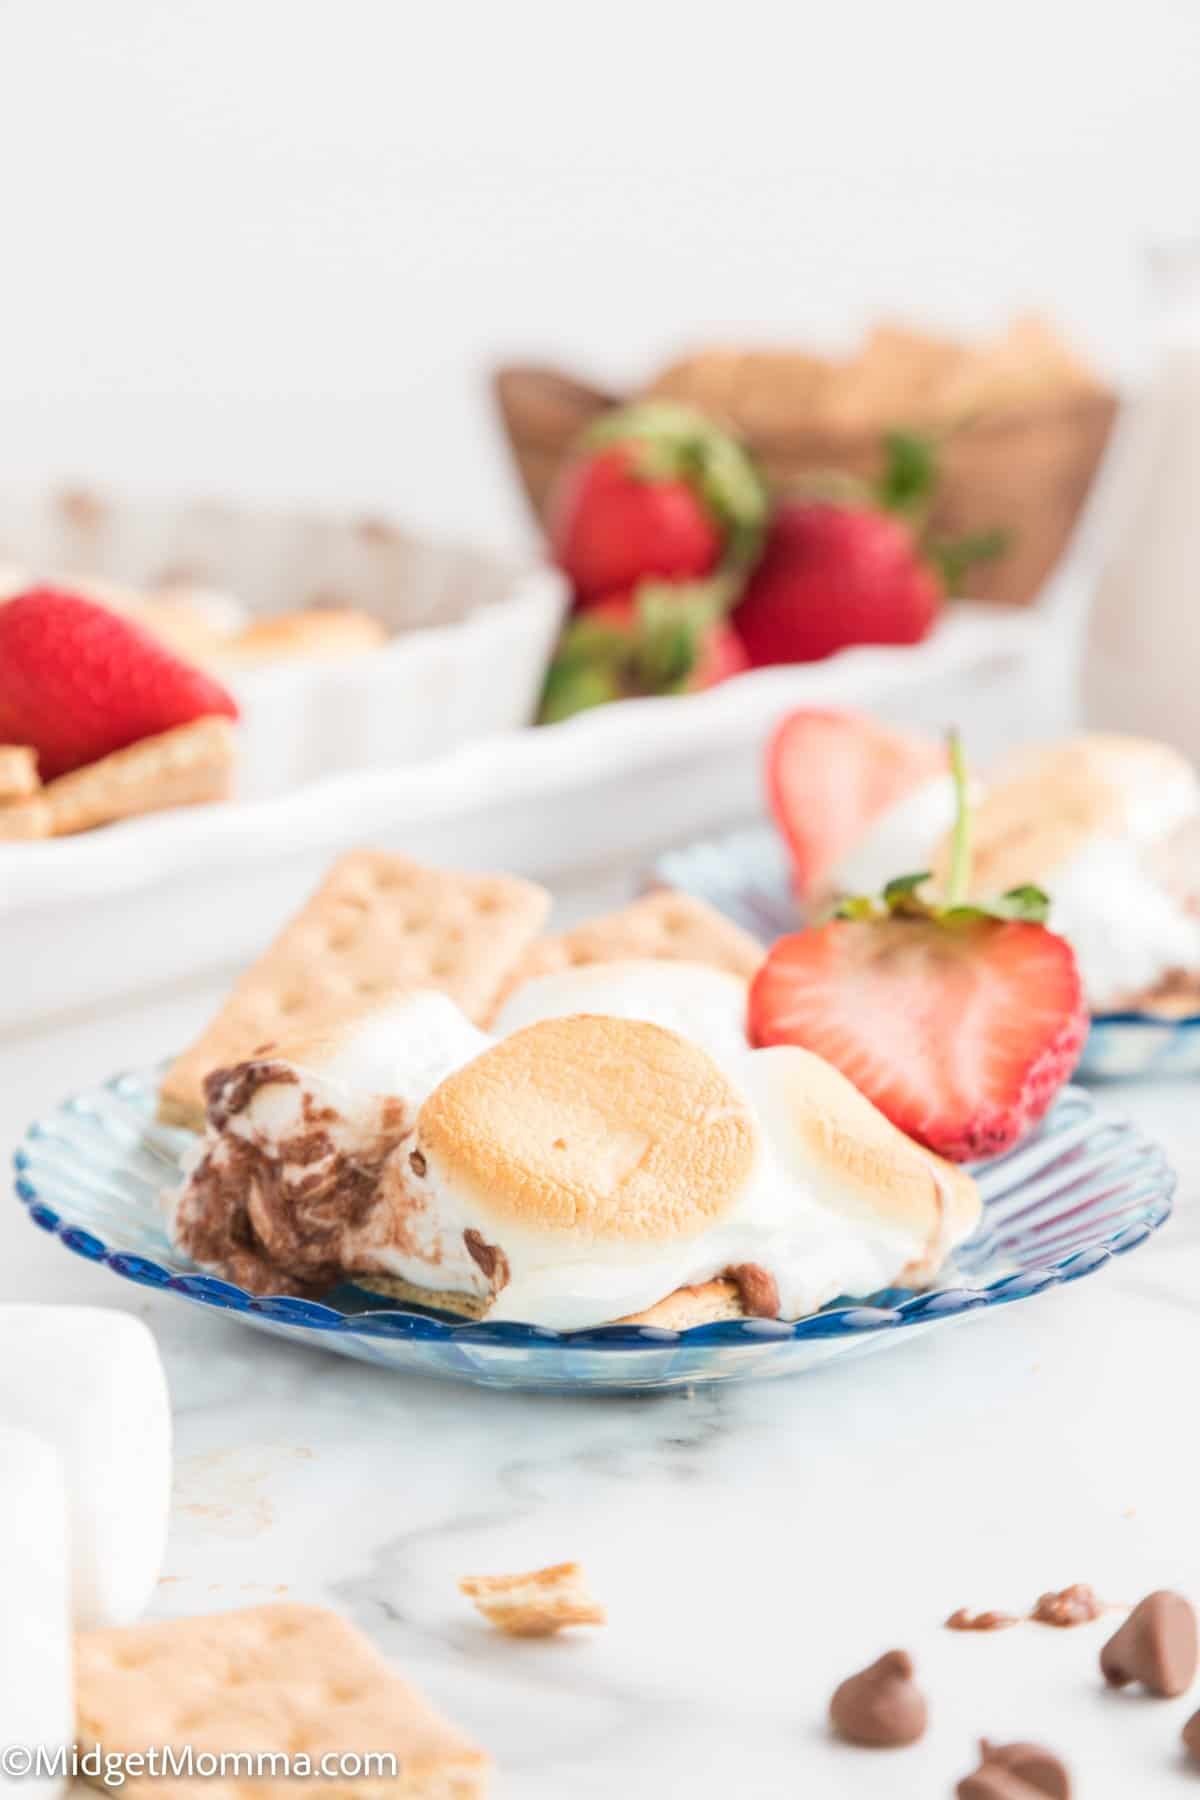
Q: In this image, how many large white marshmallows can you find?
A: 2